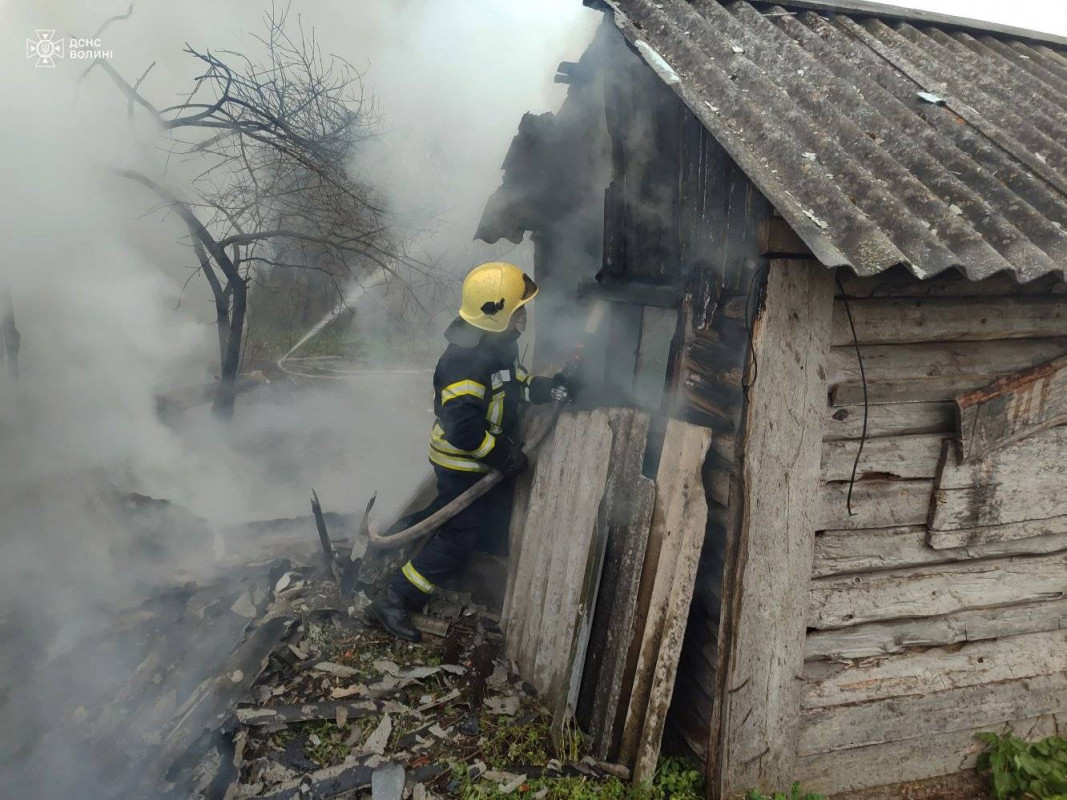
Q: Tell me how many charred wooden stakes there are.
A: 2